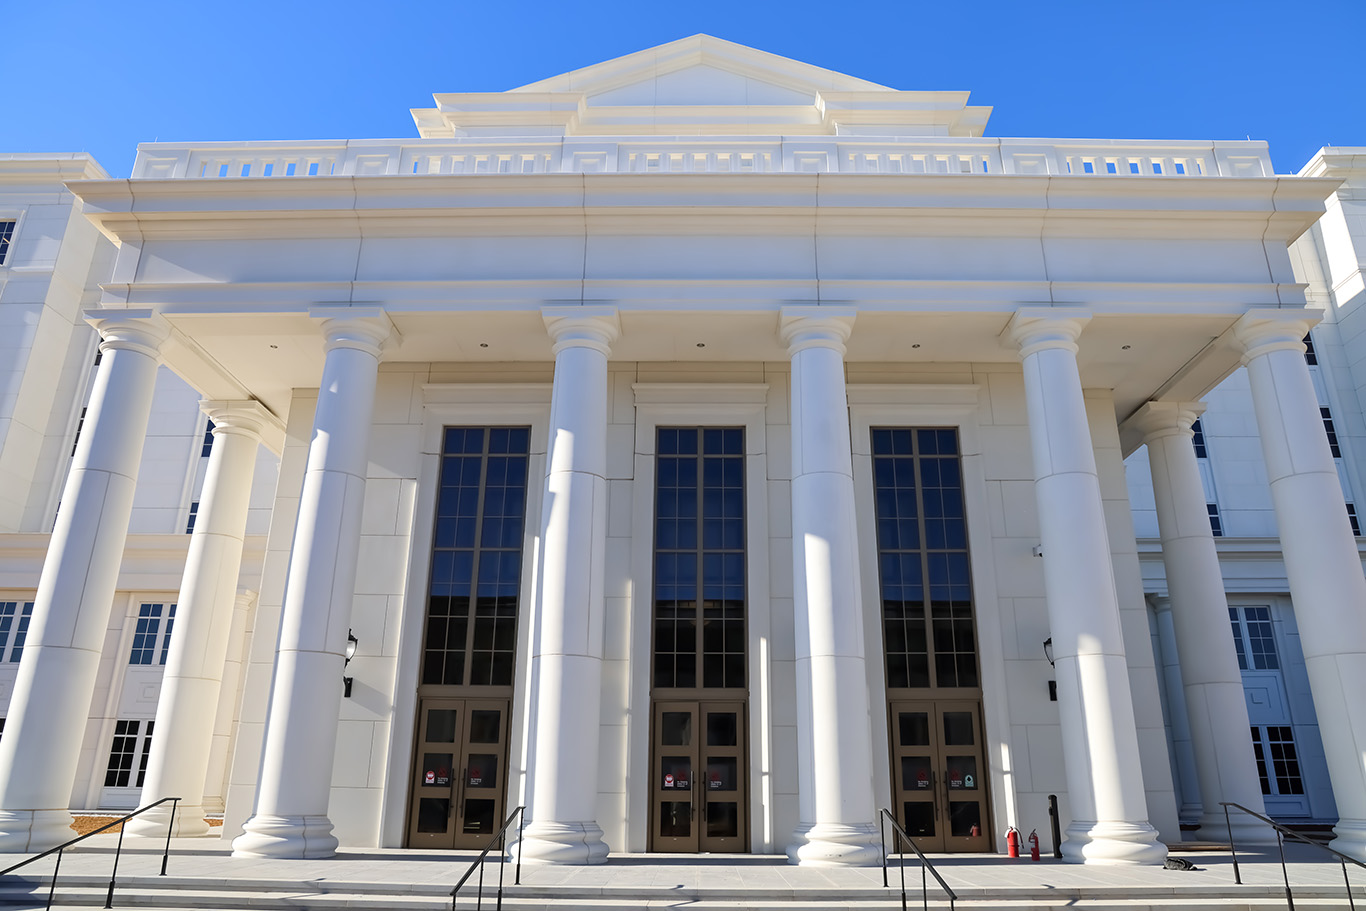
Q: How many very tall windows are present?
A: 3